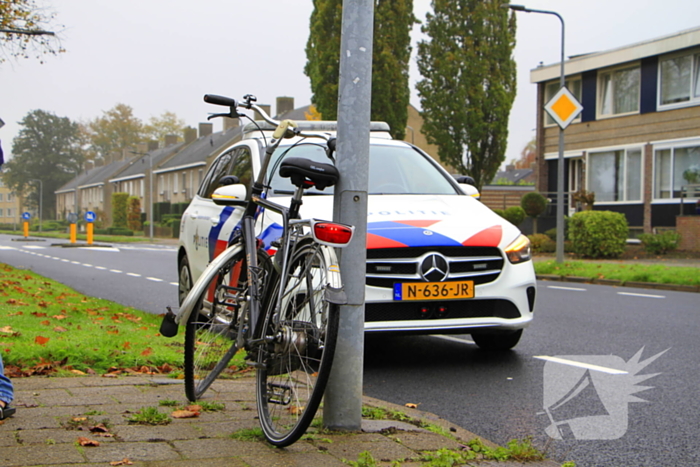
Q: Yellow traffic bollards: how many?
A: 3